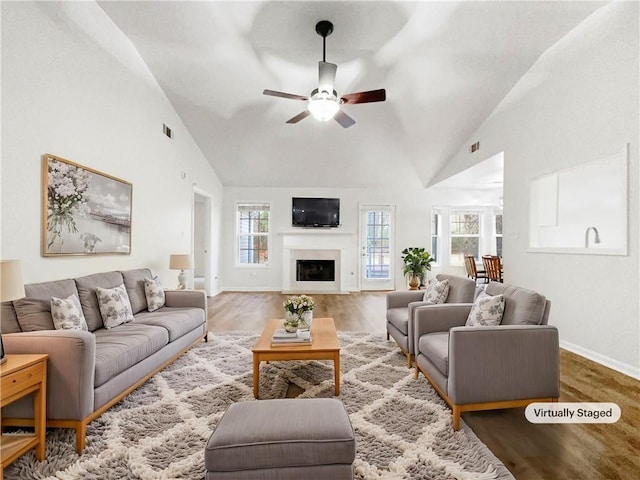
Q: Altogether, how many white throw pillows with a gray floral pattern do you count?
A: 5